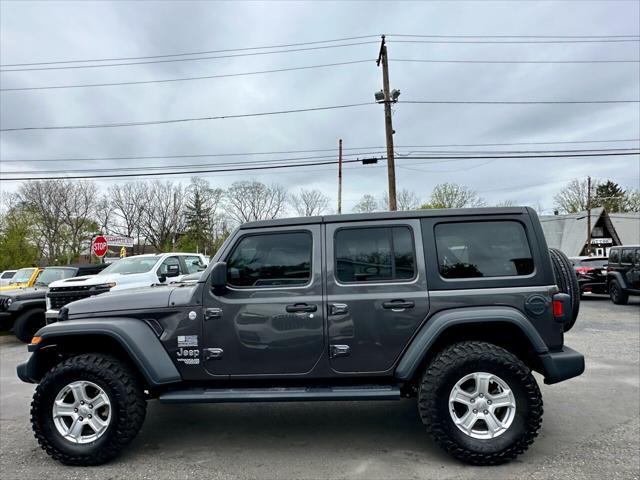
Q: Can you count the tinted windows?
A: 3